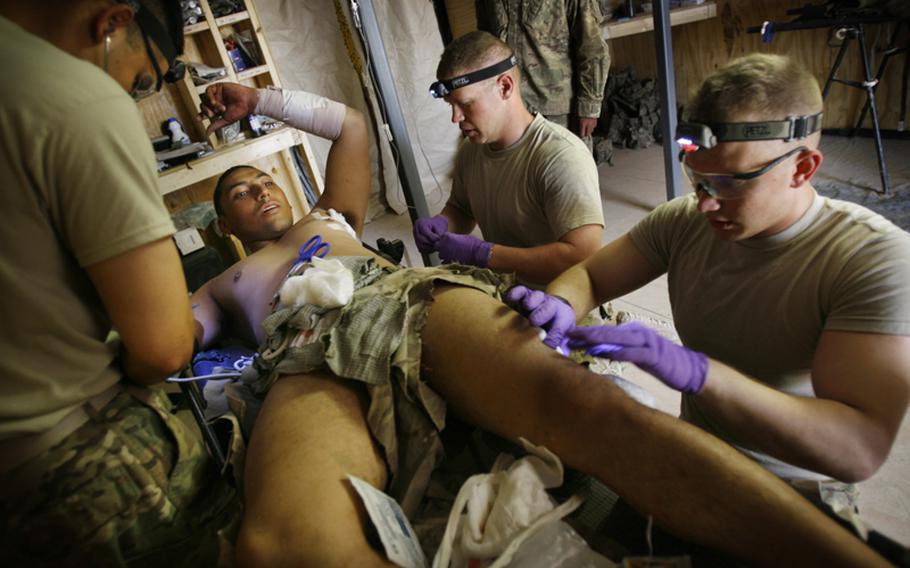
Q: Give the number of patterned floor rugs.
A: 0